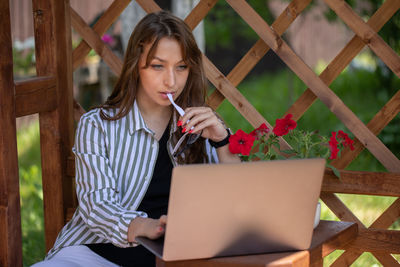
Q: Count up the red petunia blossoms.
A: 5